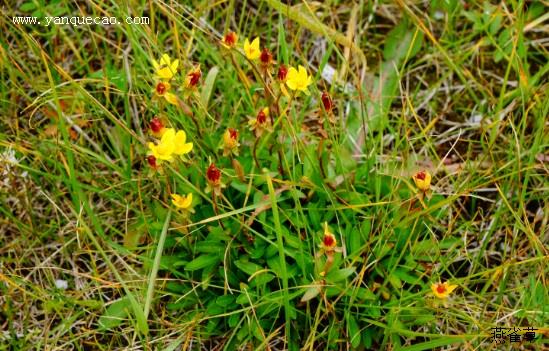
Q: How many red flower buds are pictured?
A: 14